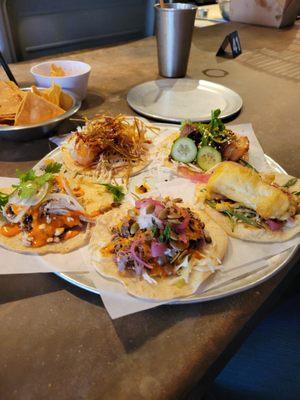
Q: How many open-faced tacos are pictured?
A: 5